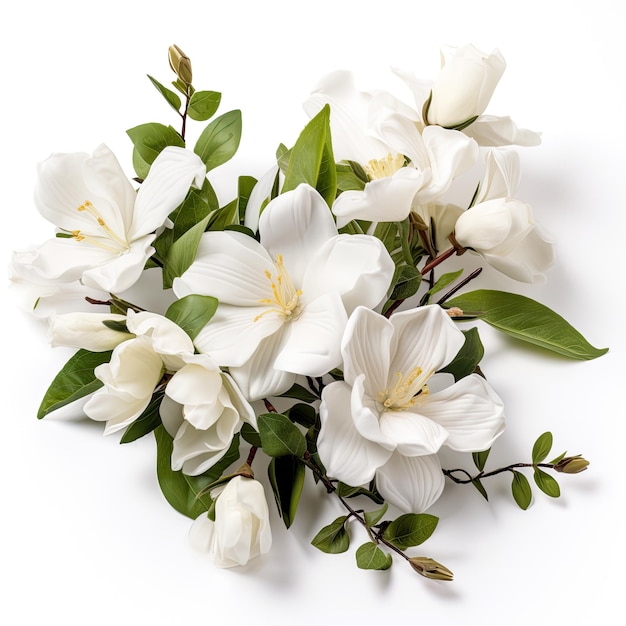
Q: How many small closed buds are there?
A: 3